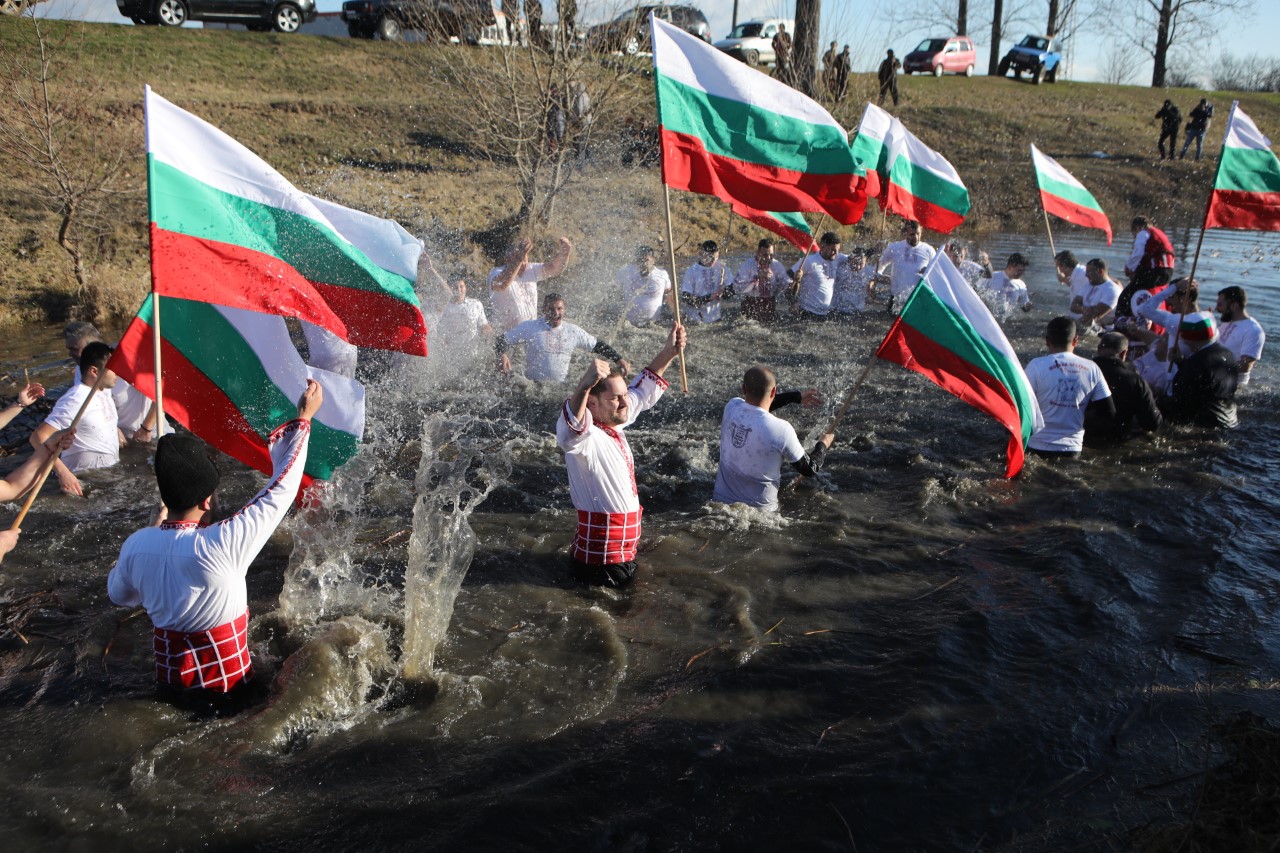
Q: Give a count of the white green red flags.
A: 9